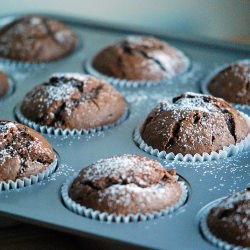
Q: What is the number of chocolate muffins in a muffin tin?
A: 9